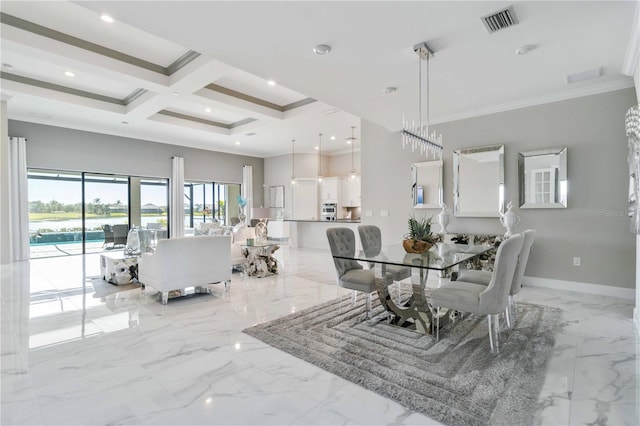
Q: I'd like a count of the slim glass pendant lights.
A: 3